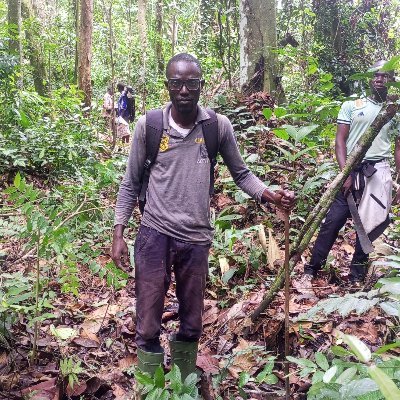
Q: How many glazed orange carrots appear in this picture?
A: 0